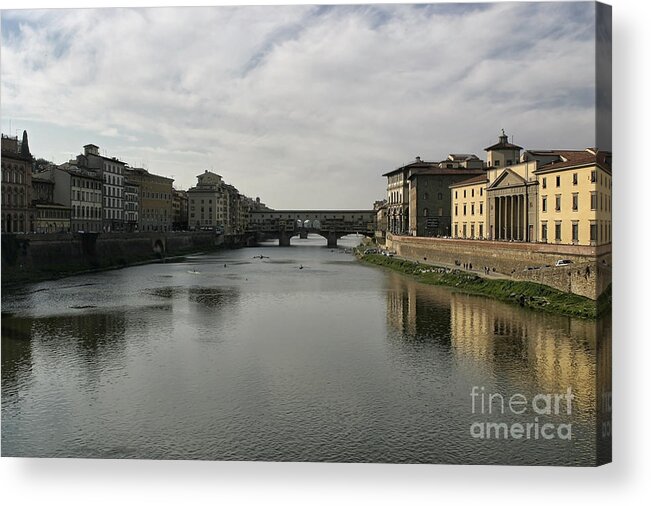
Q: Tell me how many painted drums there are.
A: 0